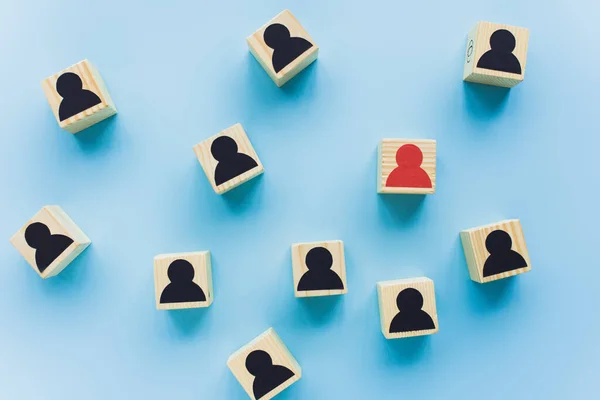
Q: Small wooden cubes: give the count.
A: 11